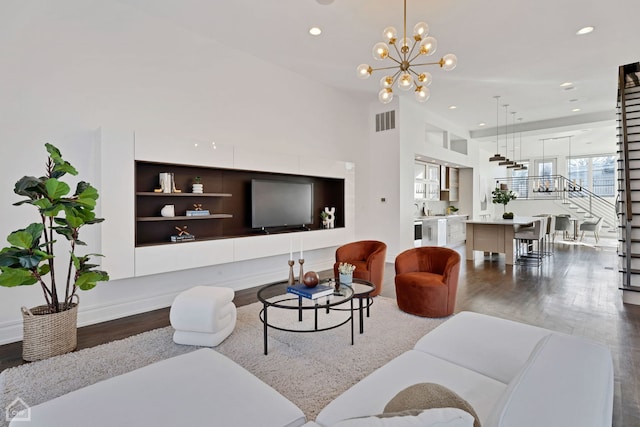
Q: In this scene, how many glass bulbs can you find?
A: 12